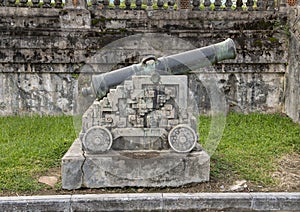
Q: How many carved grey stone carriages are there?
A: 1